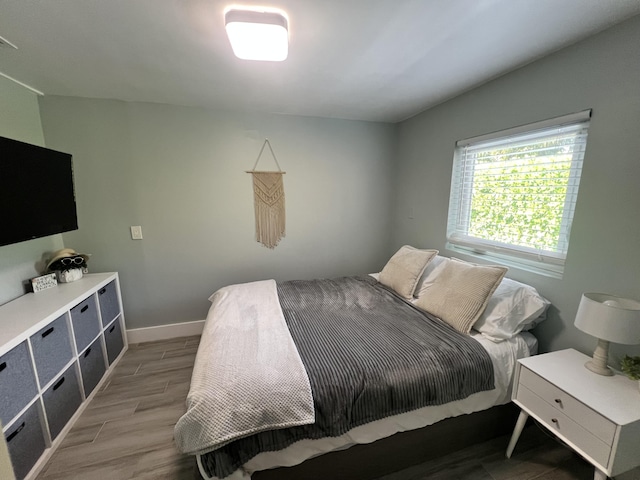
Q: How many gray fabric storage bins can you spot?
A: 8